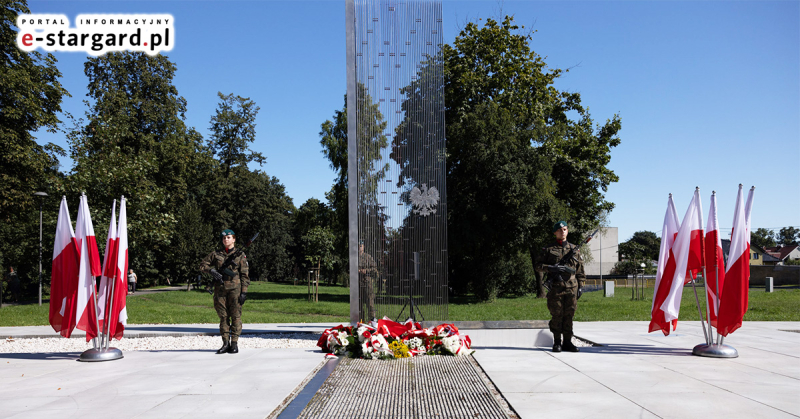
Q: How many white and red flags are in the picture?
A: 10